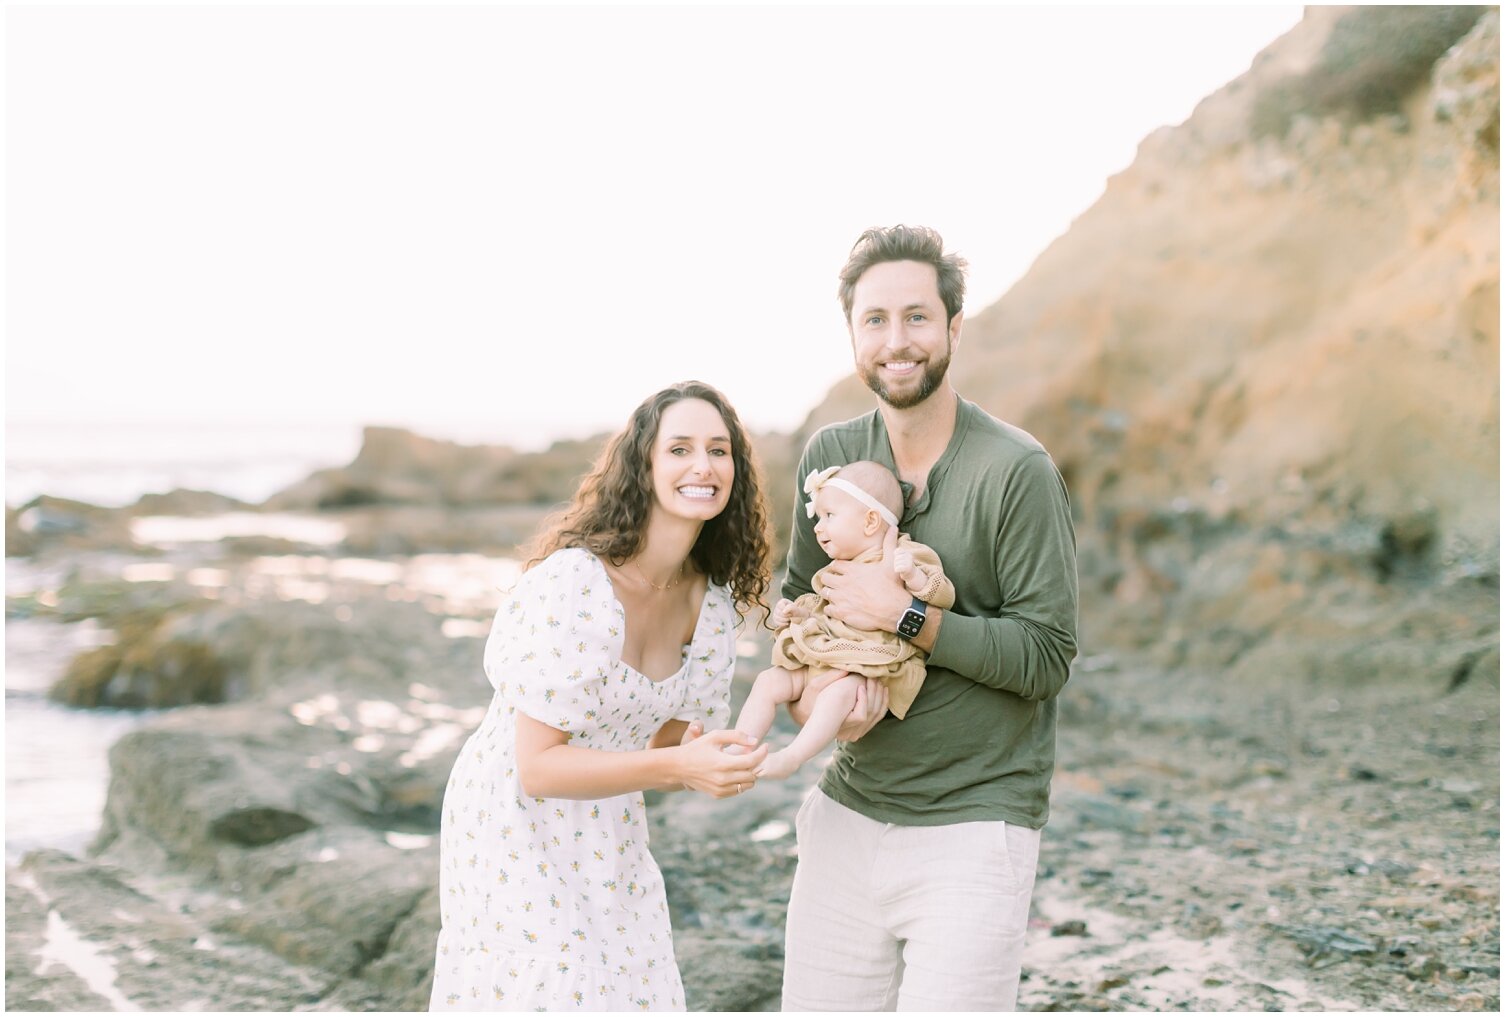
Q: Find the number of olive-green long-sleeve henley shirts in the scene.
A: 1